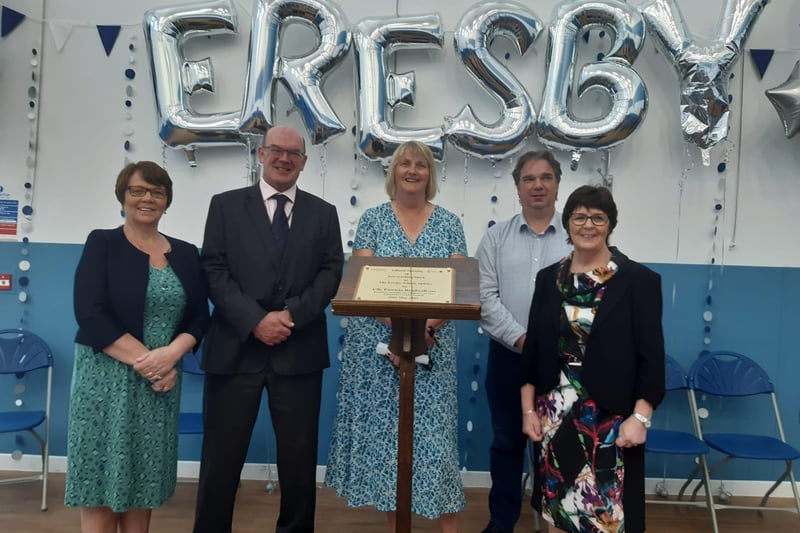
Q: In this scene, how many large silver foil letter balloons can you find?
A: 6